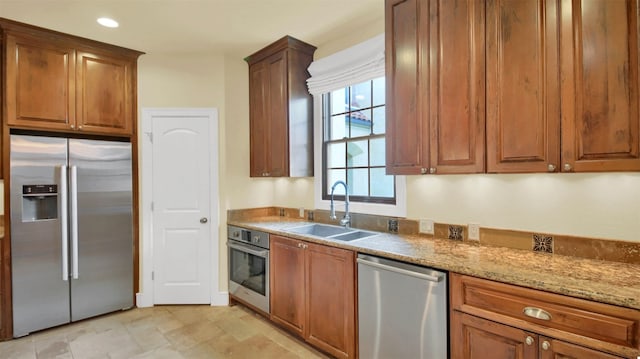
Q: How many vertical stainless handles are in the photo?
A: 2